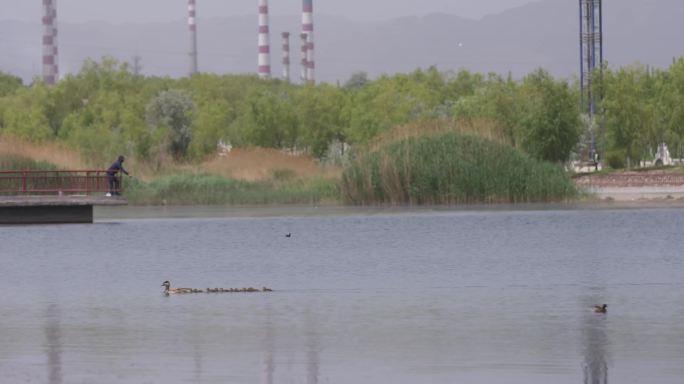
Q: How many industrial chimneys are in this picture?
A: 7